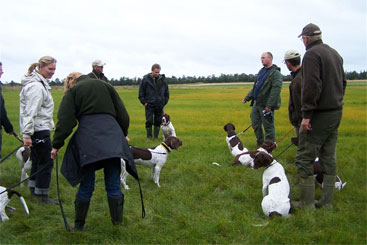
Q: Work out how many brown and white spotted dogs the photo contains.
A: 8